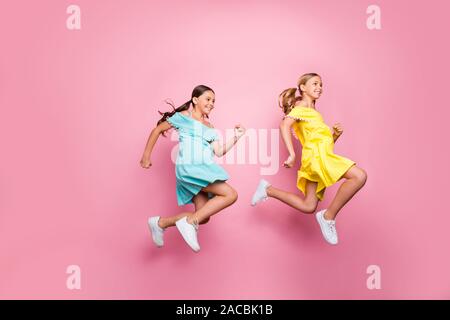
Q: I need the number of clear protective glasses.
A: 0